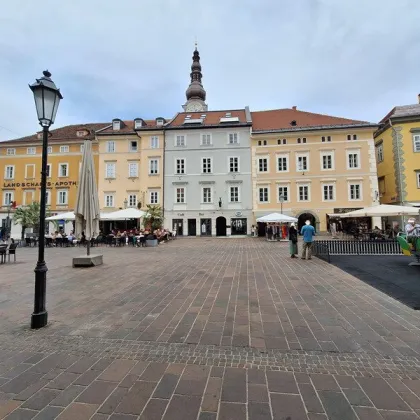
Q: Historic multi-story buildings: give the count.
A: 5